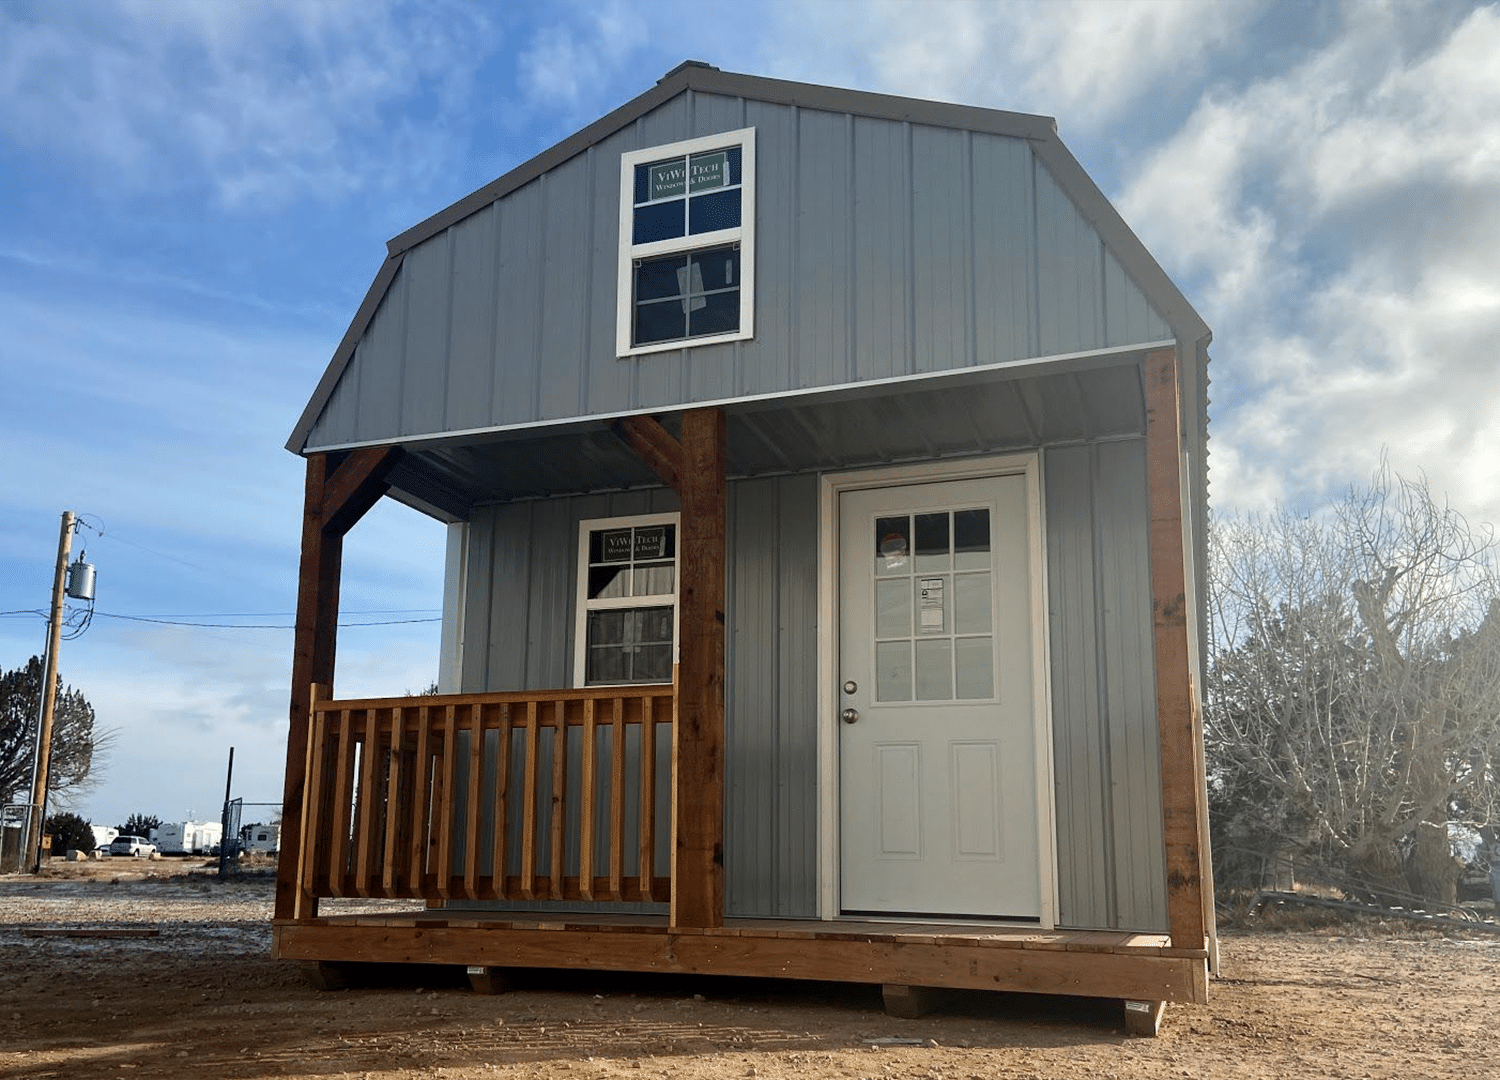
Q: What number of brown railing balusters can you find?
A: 13